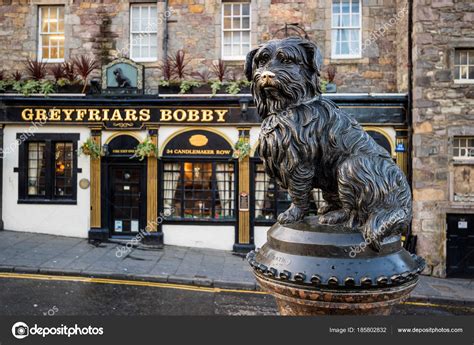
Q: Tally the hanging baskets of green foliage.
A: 3